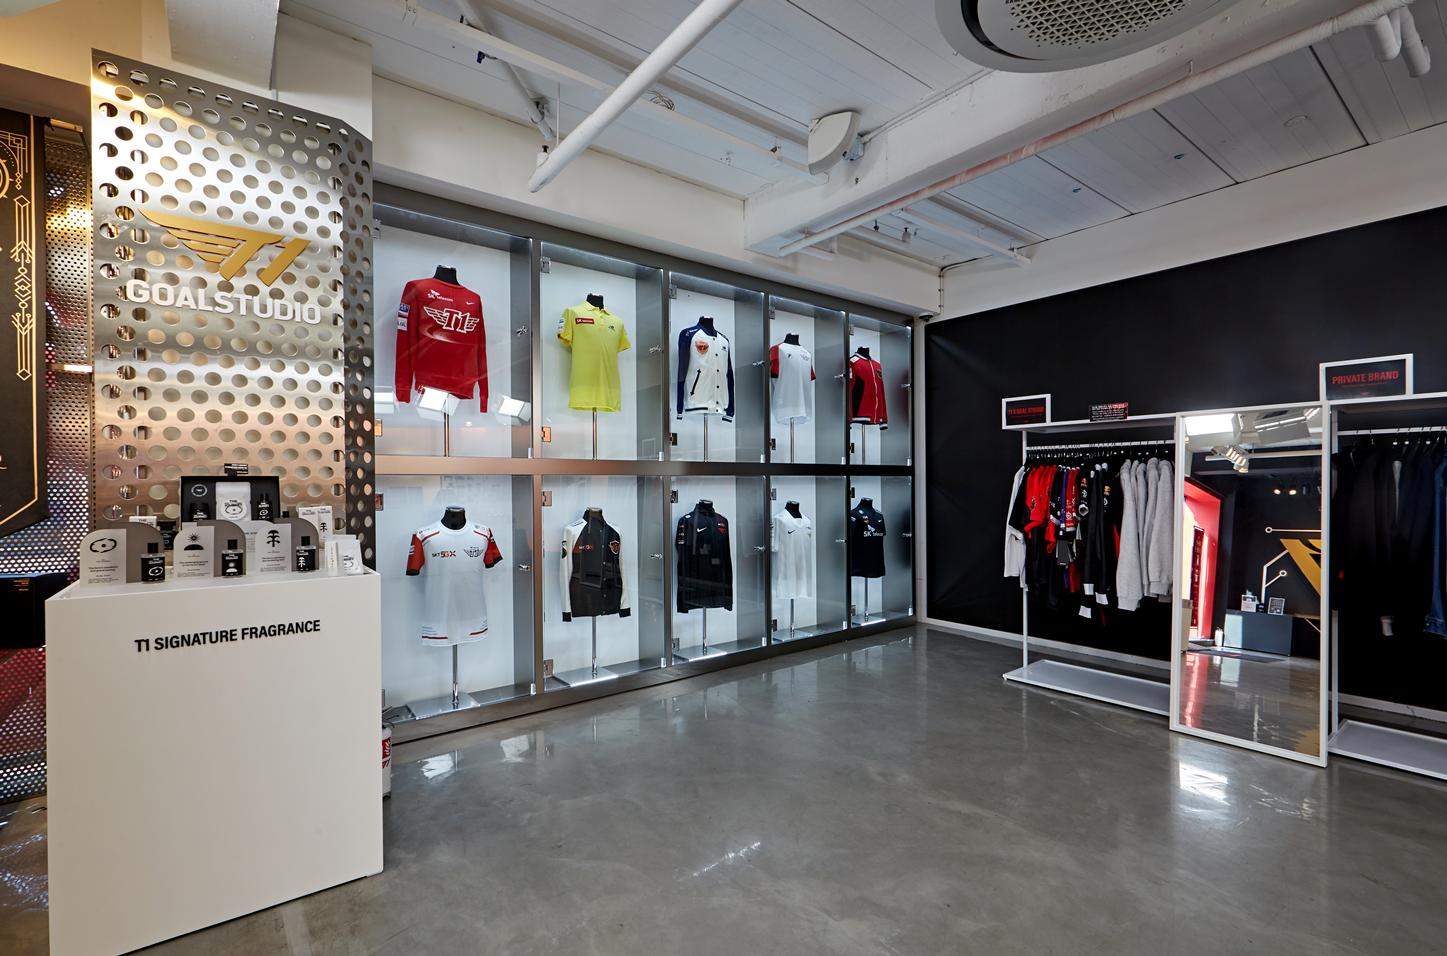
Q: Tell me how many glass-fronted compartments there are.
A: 10